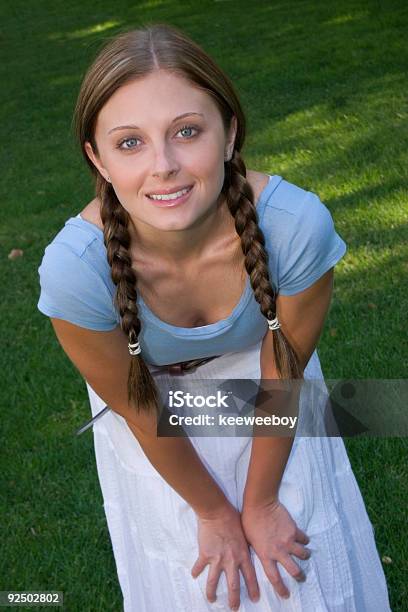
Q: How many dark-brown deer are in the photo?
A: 0